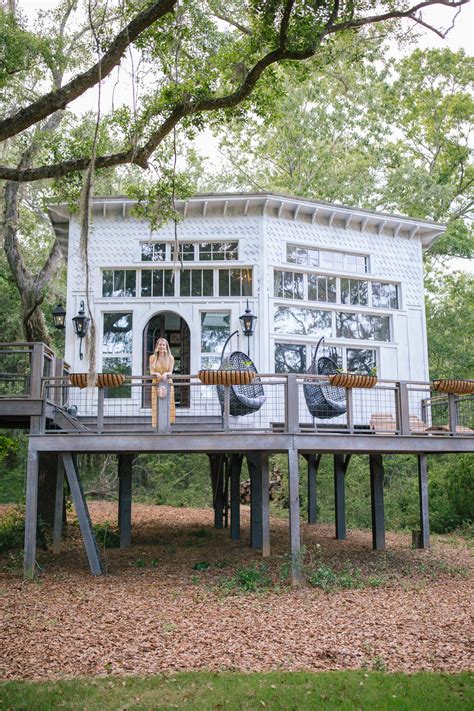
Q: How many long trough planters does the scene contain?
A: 4